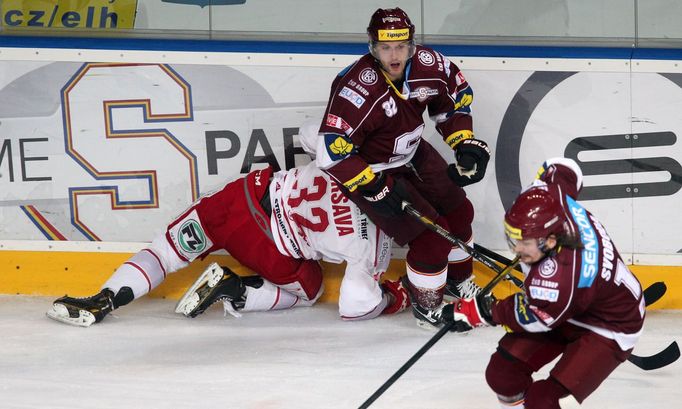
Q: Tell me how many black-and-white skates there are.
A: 4